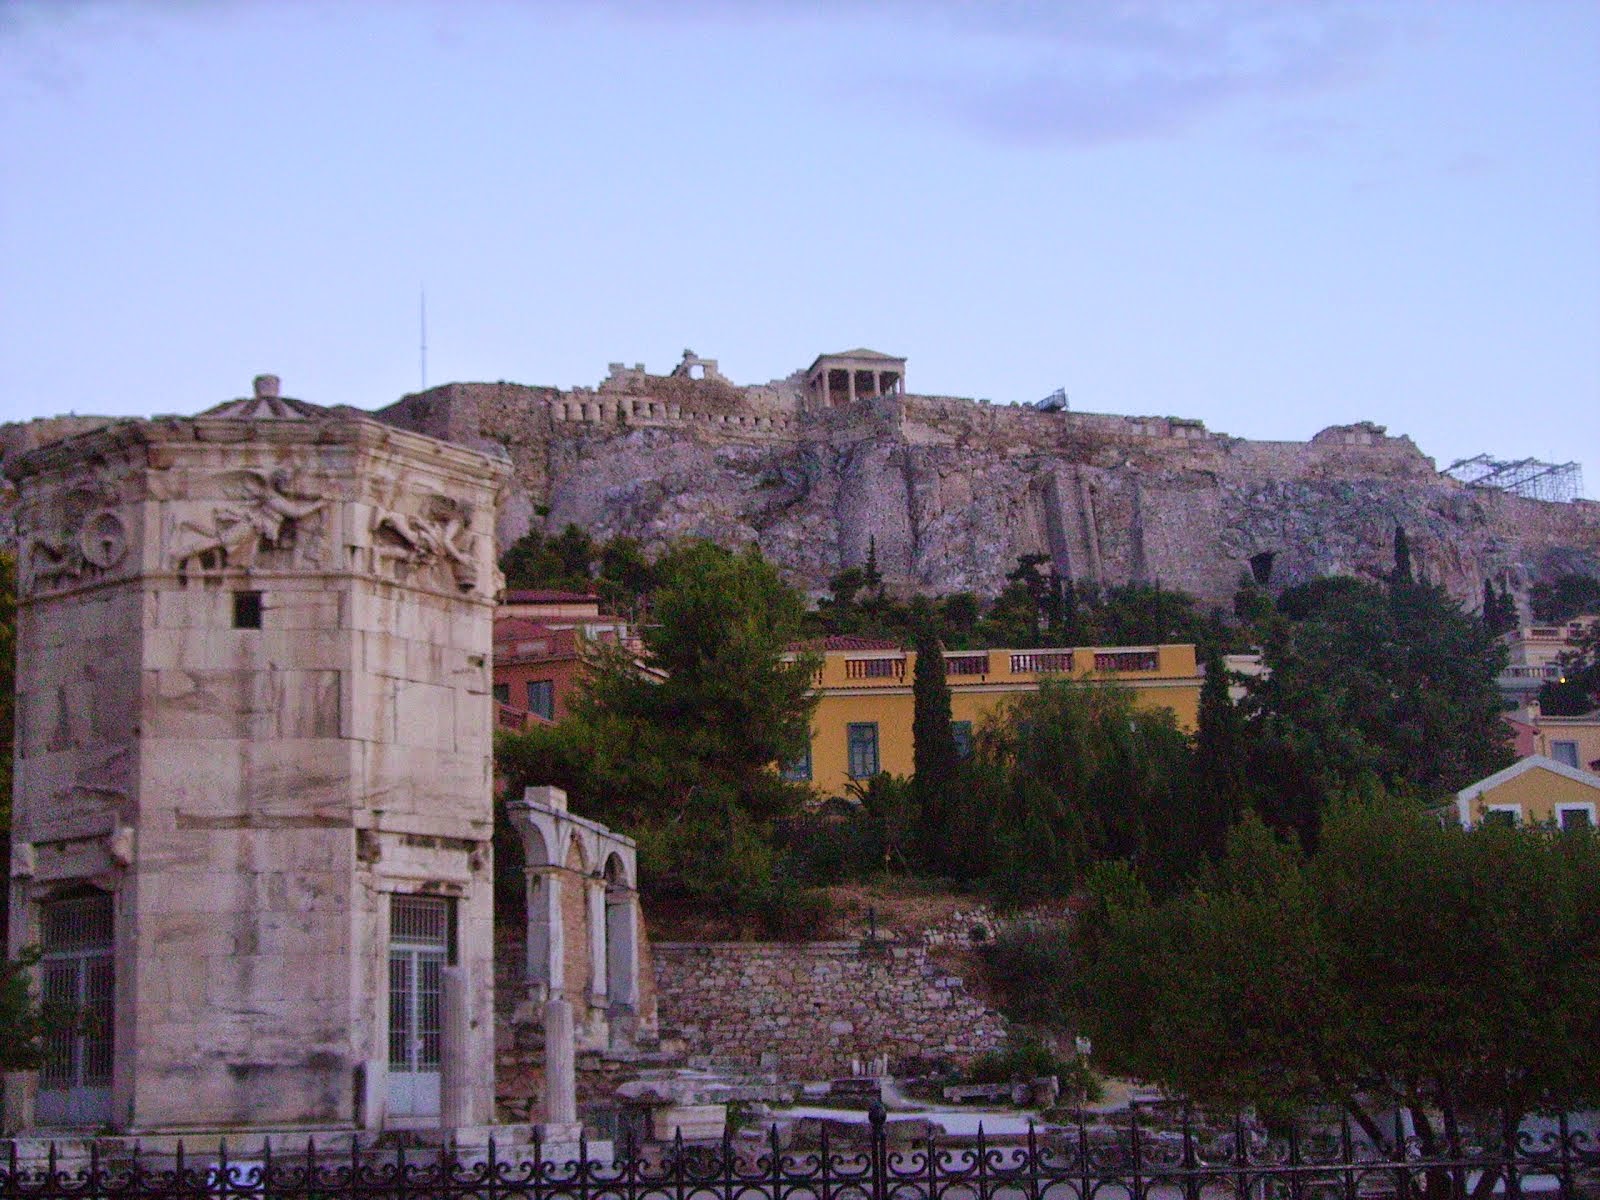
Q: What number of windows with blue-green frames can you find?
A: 3